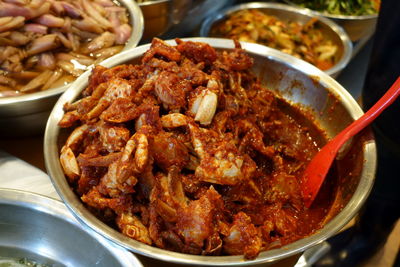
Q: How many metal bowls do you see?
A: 6